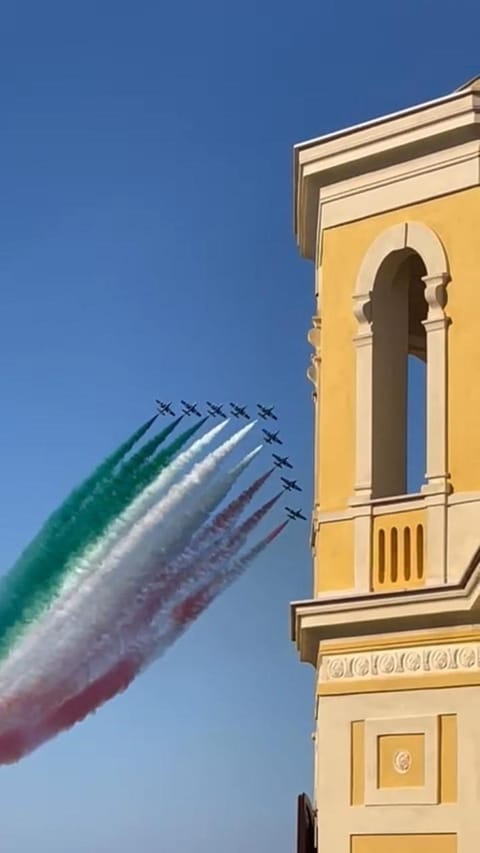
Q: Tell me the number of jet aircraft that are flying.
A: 9